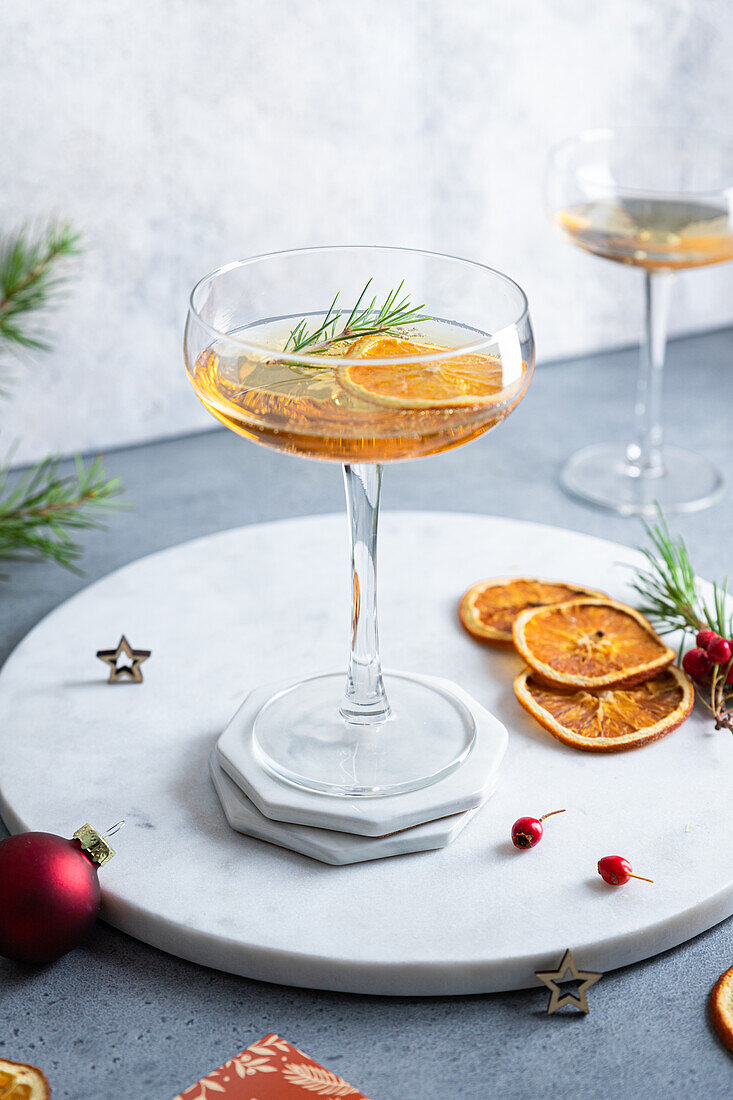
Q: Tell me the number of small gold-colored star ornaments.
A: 2